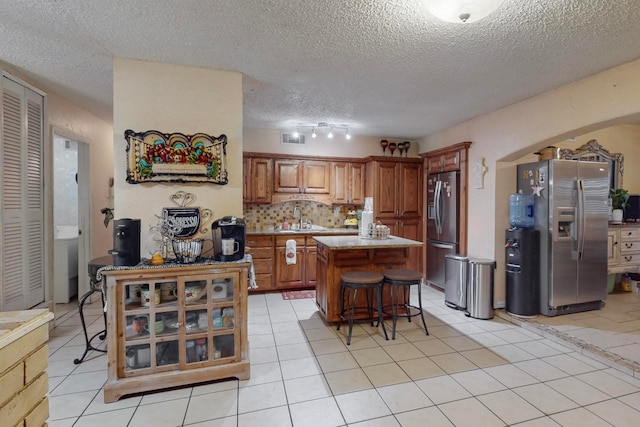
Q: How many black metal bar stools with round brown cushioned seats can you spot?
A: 2